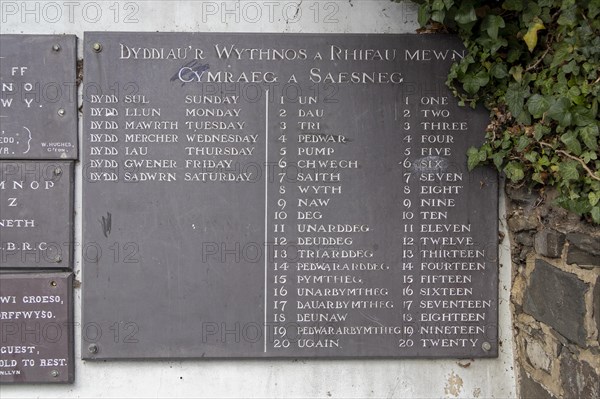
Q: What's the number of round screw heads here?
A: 9